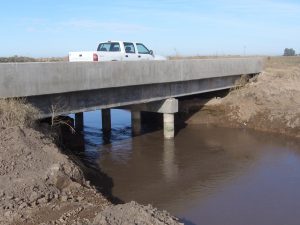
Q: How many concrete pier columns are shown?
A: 4